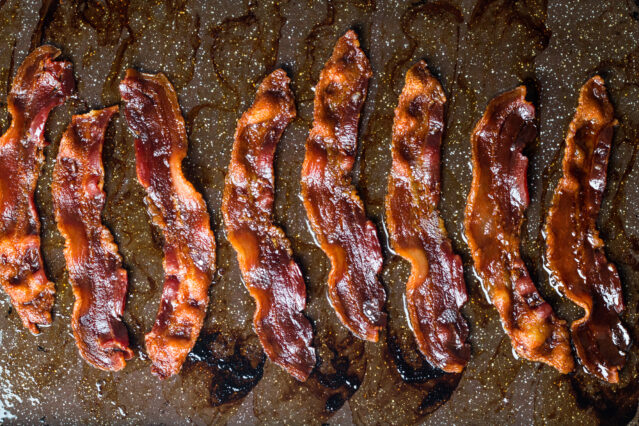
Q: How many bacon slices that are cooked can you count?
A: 8